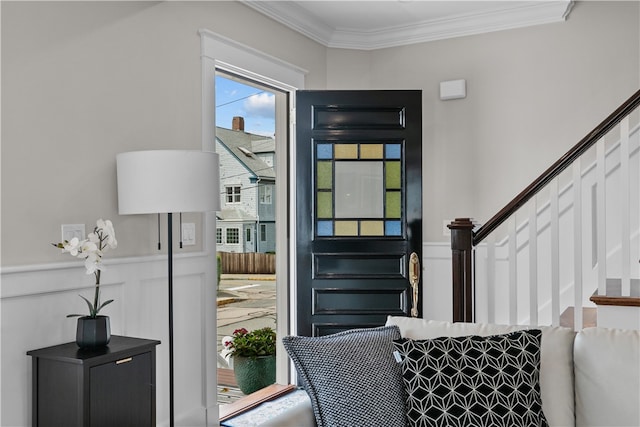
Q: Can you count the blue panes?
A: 4